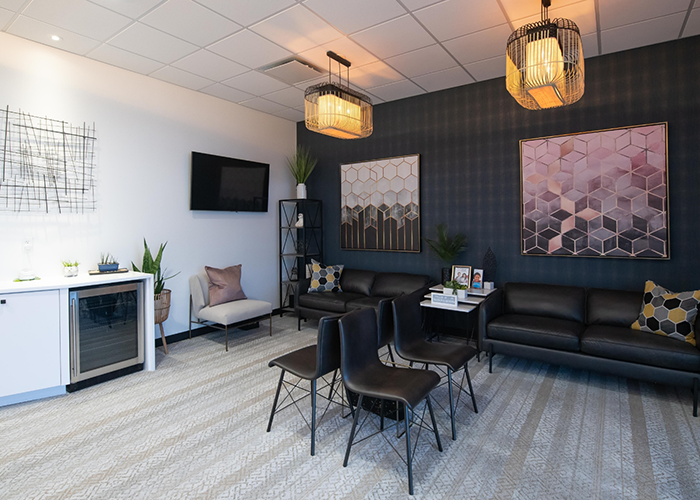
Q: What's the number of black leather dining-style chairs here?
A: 4